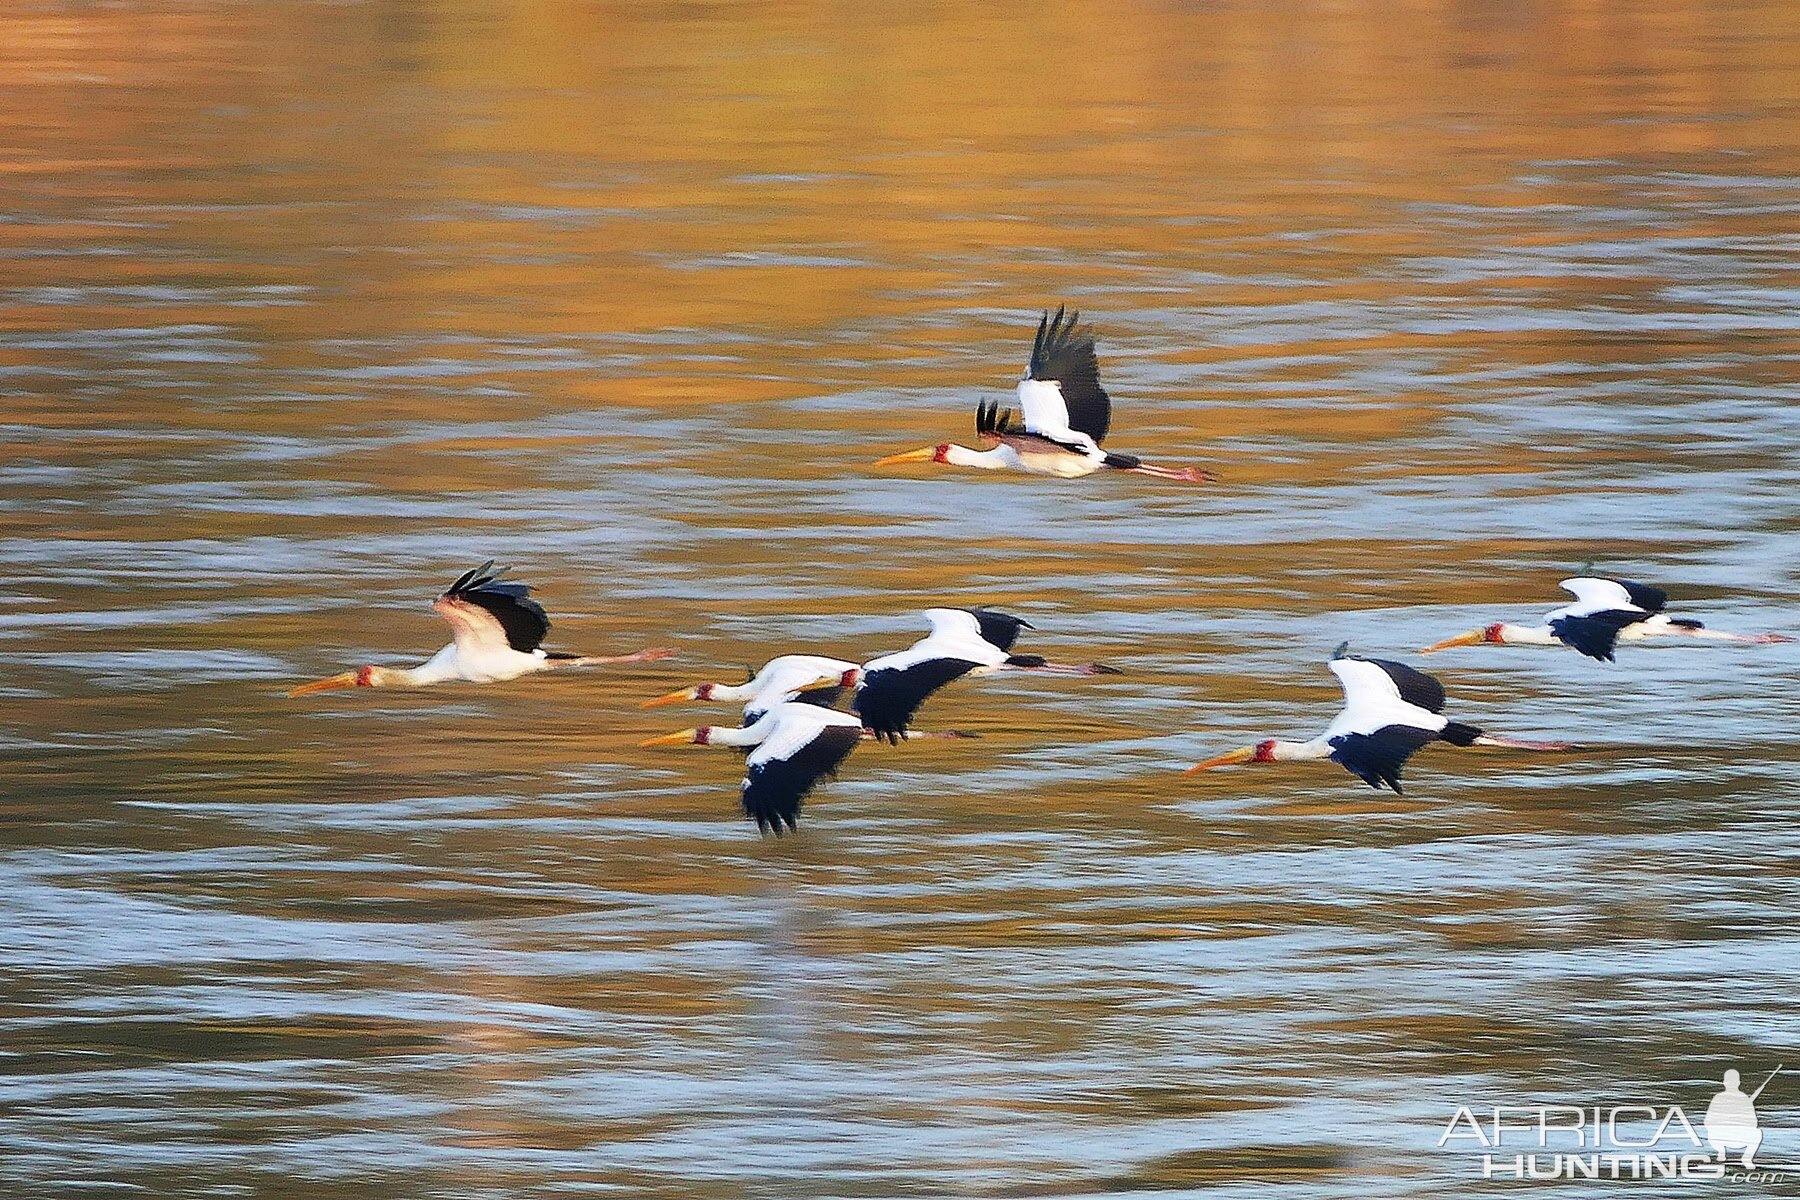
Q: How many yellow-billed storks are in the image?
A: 7